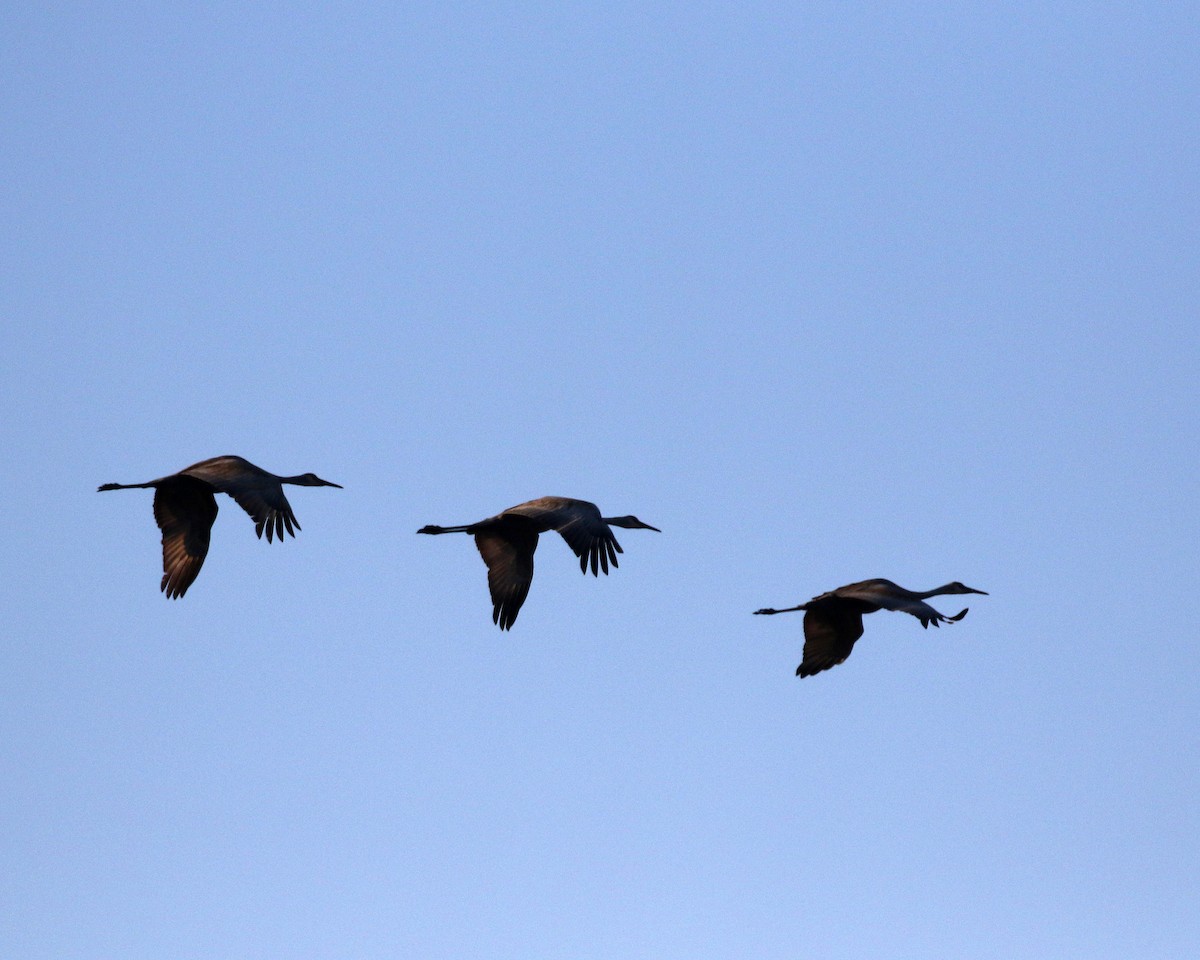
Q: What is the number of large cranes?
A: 3